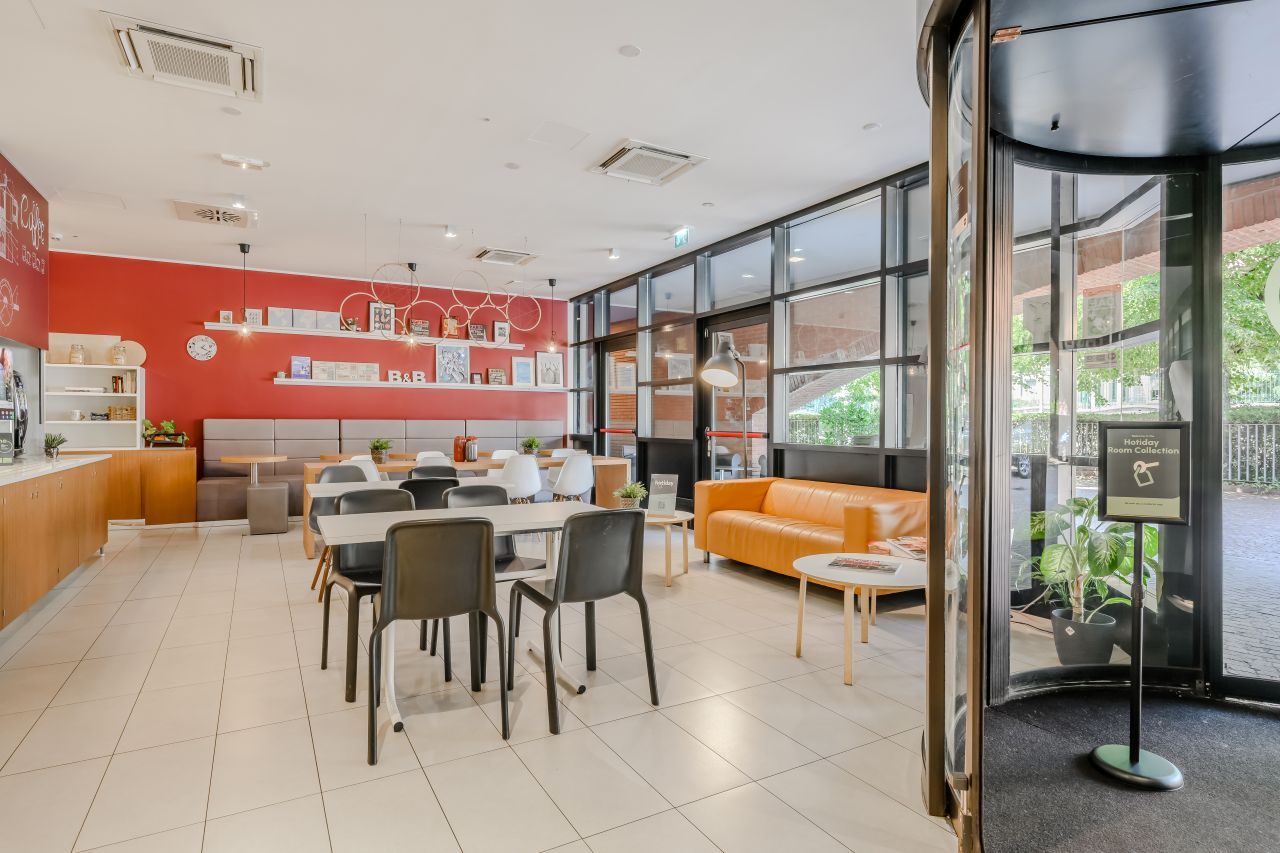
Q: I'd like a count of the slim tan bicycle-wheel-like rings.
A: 9